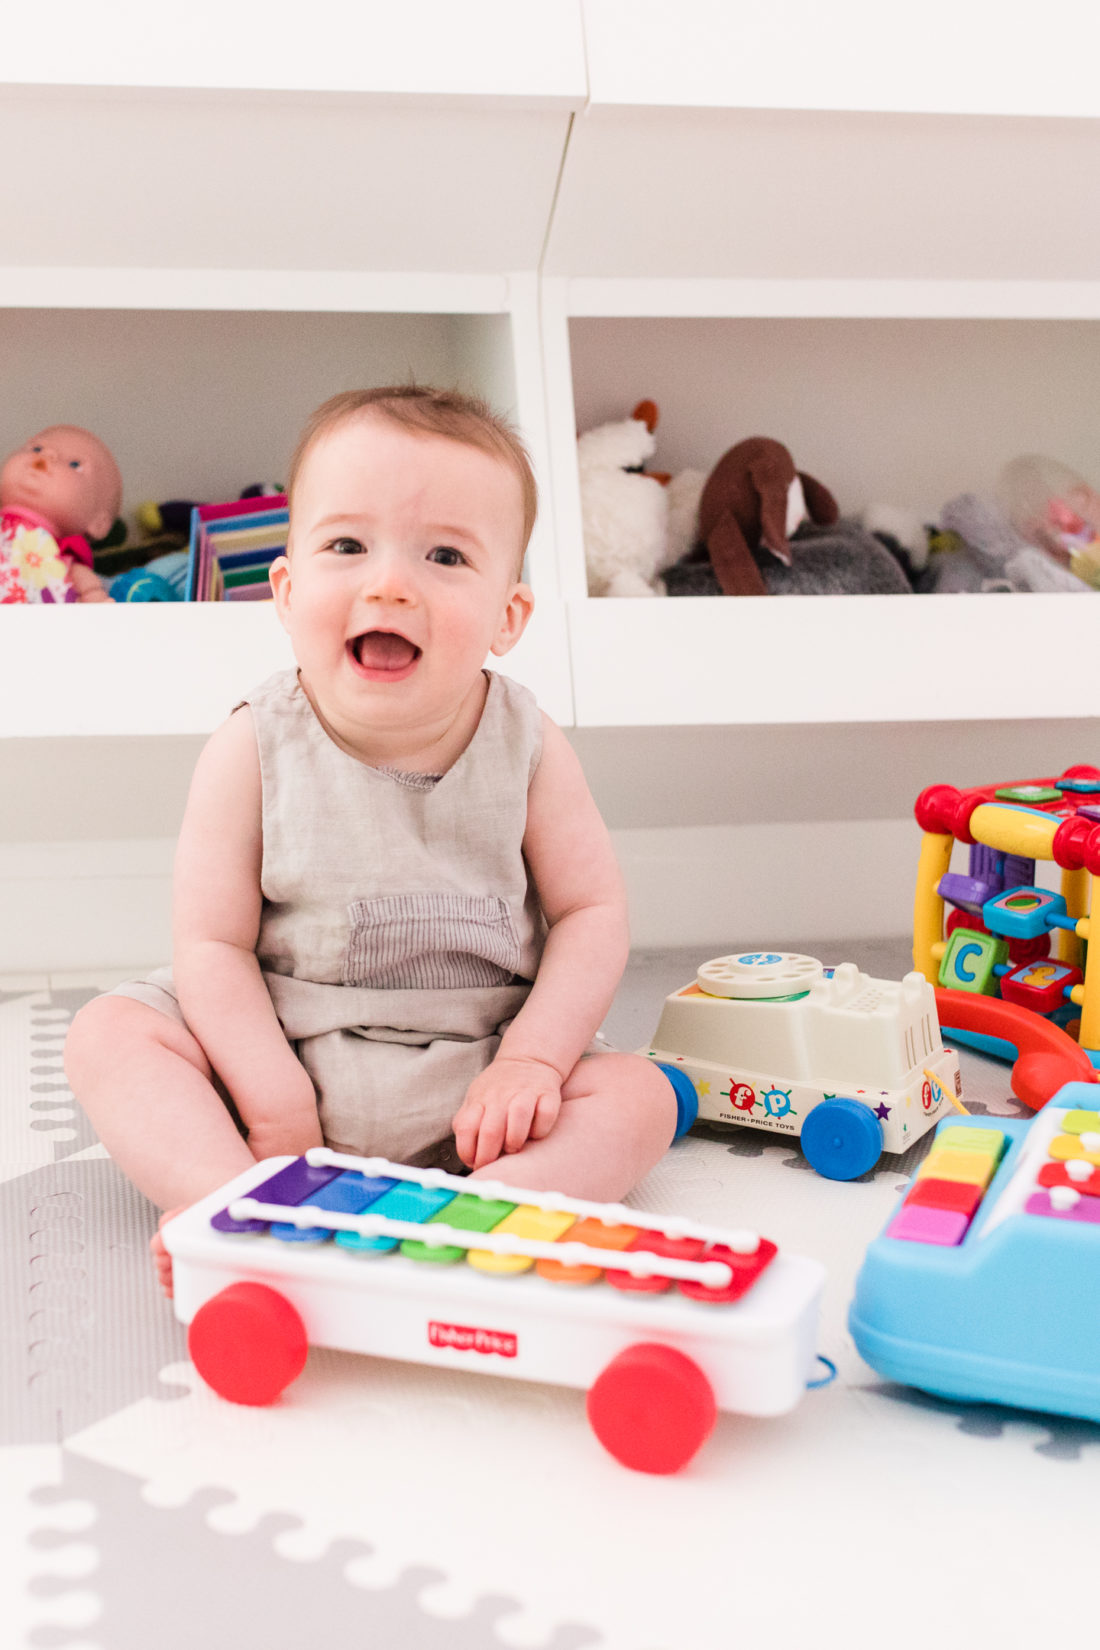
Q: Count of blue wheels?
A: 2